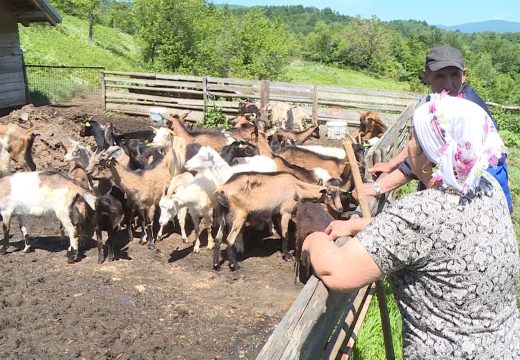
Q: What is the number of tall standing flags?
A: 0